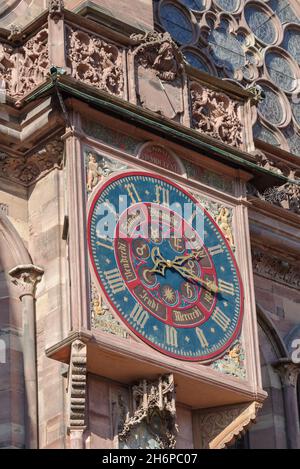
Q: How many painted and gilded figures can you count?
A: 4